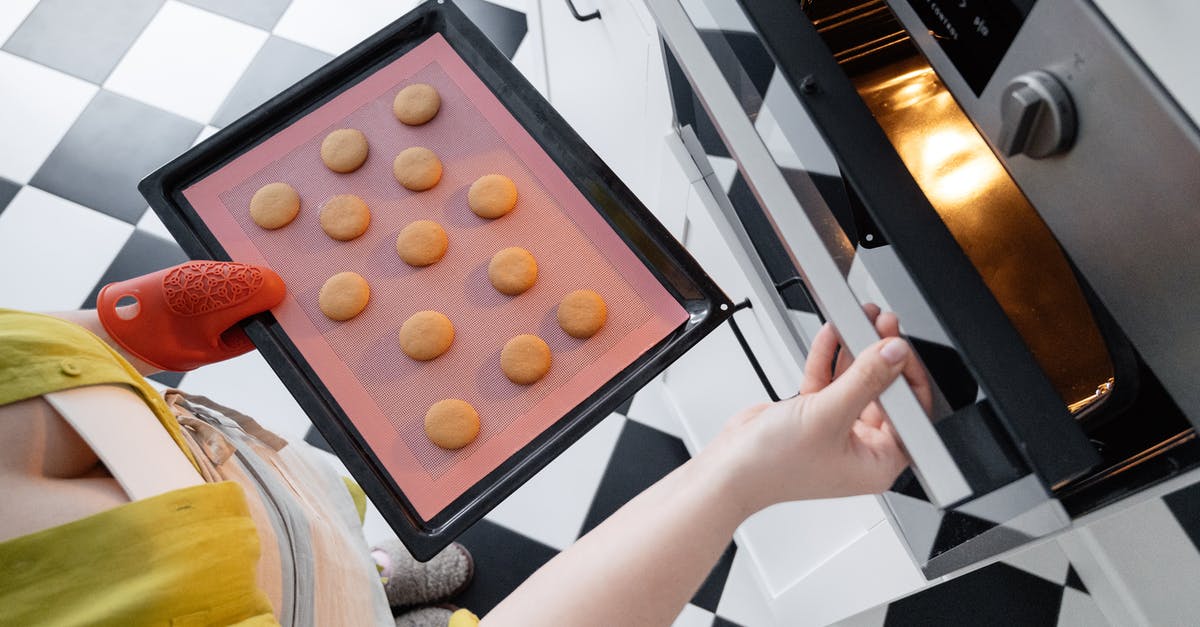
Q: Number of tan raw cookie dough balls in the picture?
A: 13